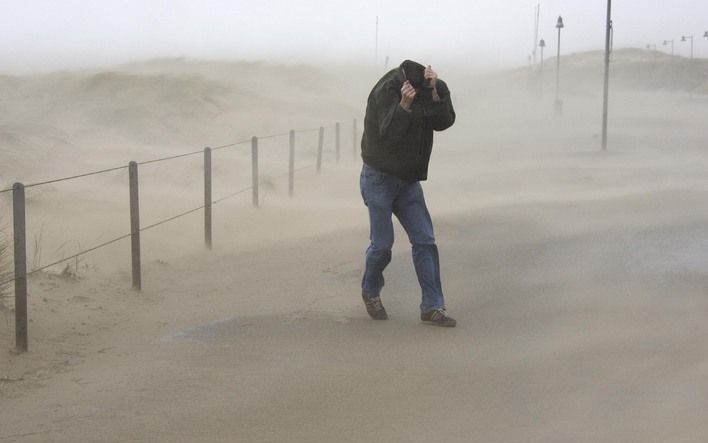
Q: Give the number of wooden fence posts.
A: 8